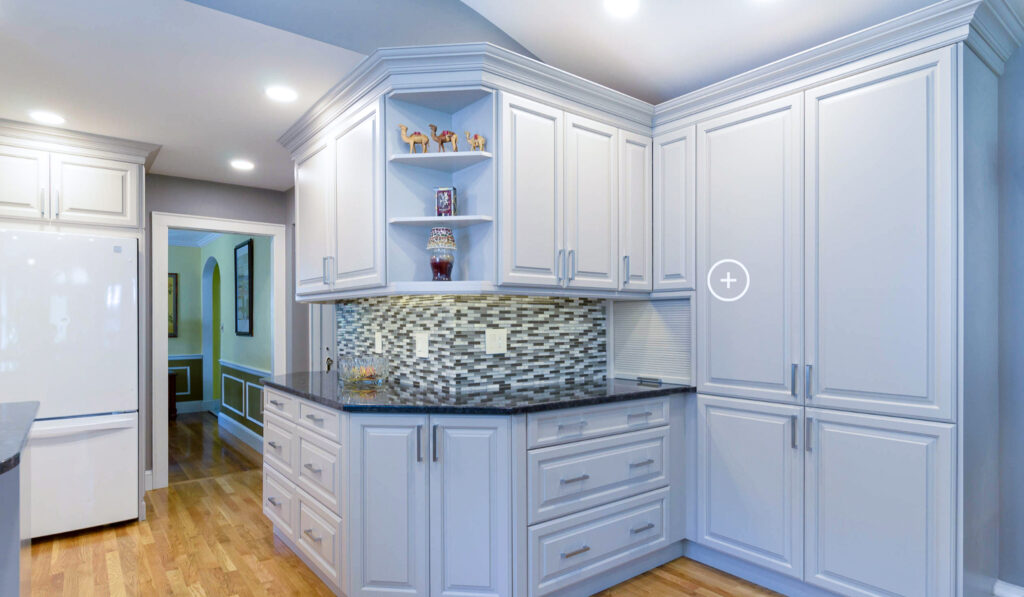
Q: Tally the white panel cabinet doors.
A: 14